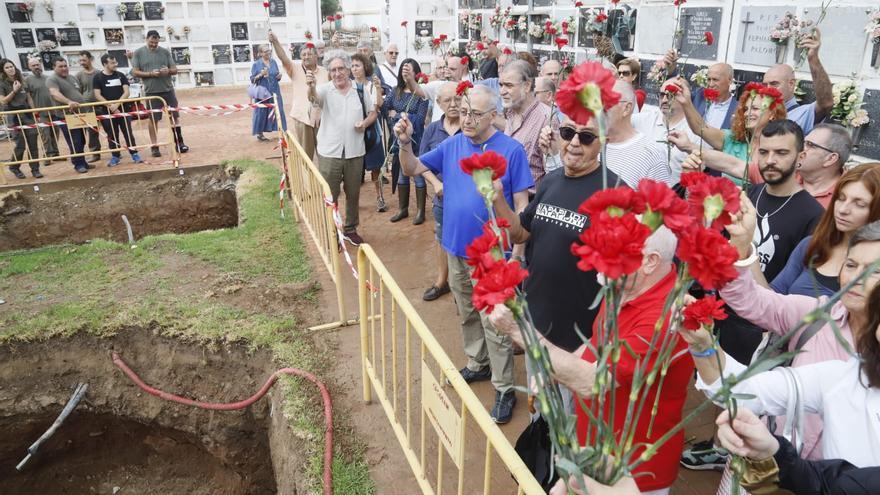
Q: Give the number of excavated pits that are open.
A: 2